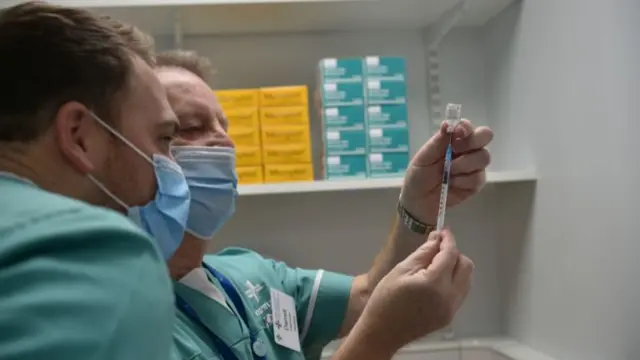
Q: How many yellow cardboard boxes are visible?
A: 10